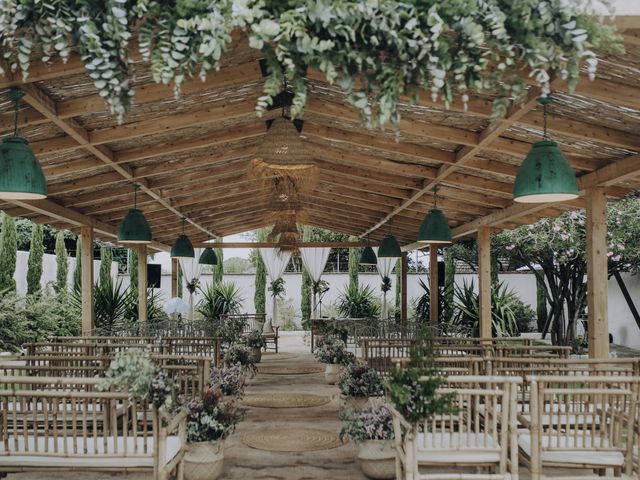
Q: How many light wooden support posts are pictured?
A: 7